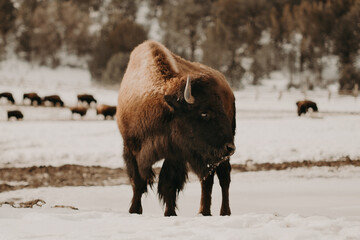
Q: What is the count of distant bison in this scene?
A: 8